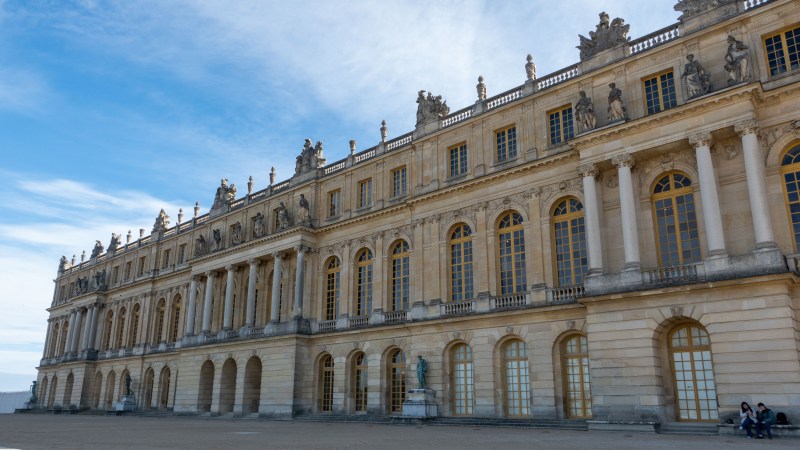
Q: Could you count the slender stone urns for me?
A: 12